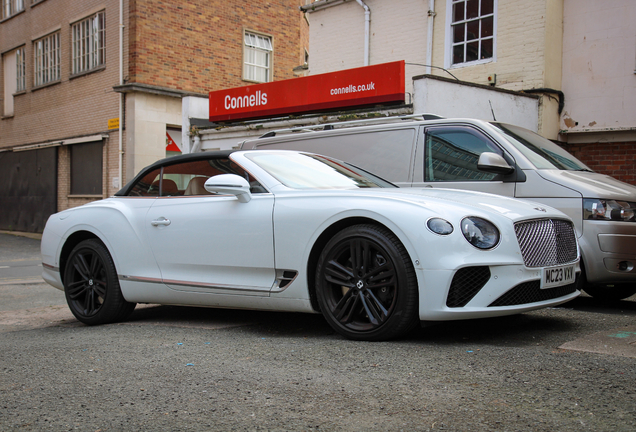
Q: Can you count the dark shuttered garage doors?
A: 1